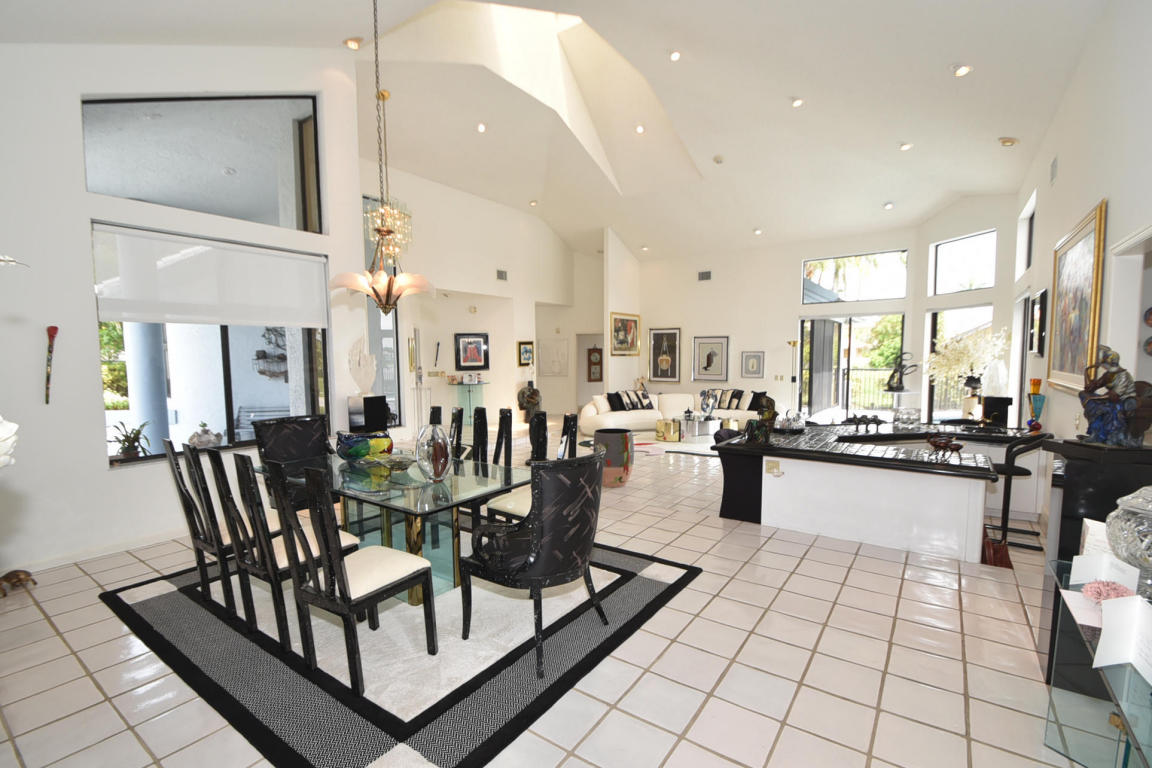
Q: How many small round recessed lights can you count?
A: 12